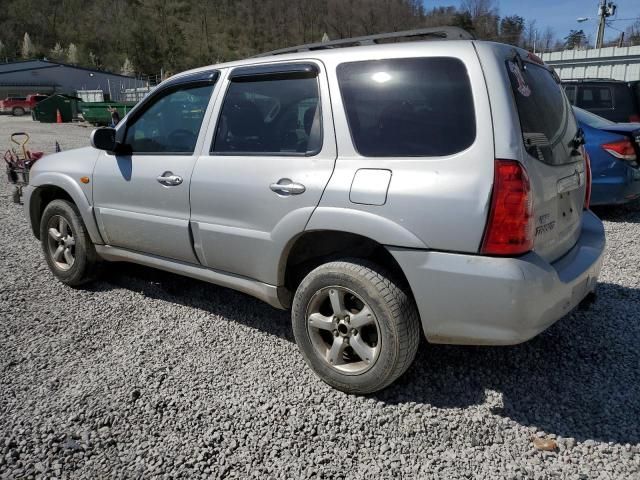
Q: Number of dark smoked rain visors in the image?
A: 2